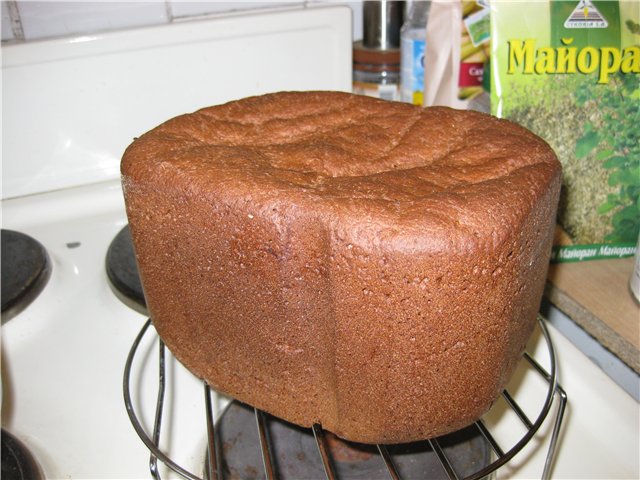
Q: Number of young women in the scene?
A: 0